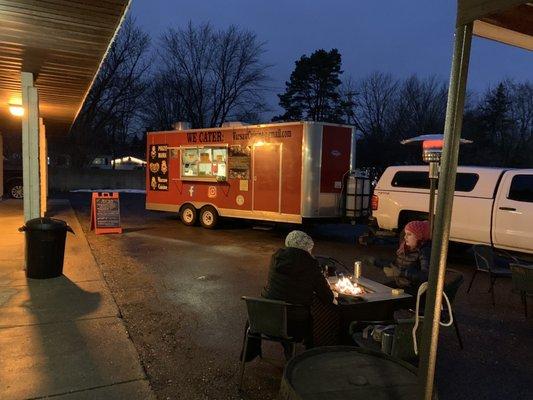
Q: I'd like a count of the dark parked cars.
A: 1